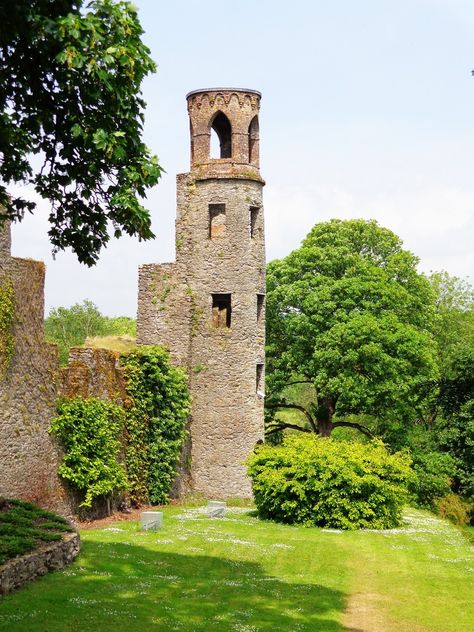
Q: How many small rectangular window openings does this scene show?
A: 5